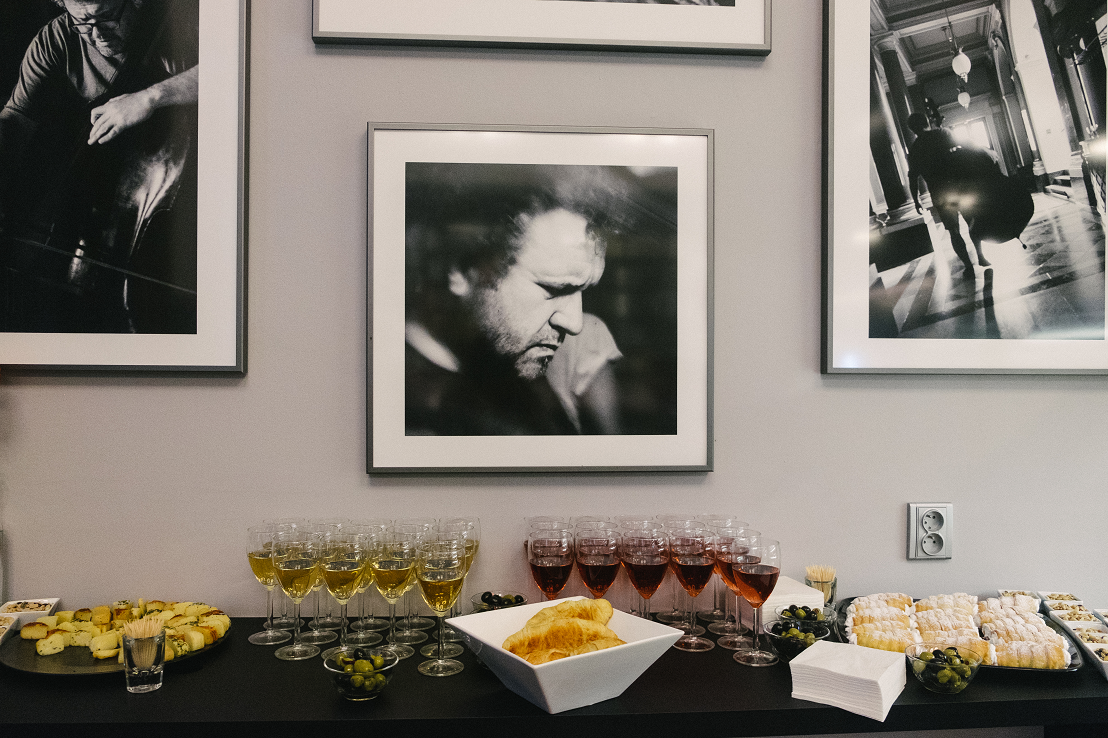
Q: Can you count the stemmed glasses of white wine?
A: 15